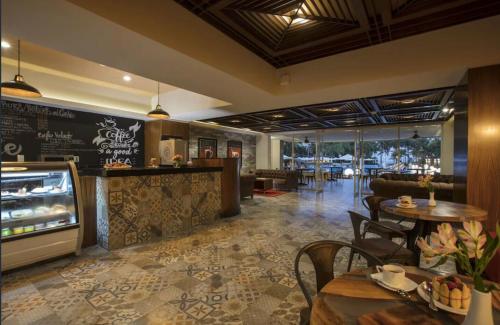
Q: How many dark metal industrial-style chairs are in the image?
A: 3